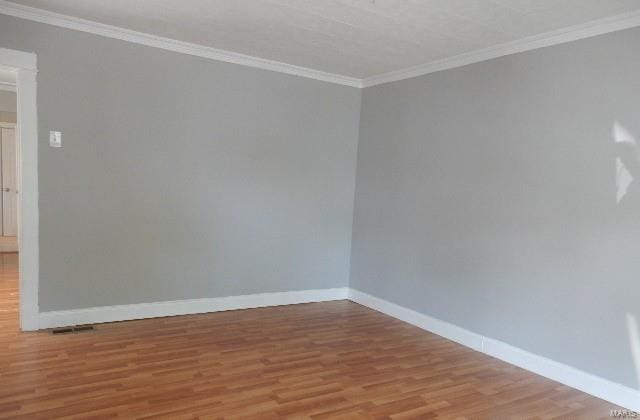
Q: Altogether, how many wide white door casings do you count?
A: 1